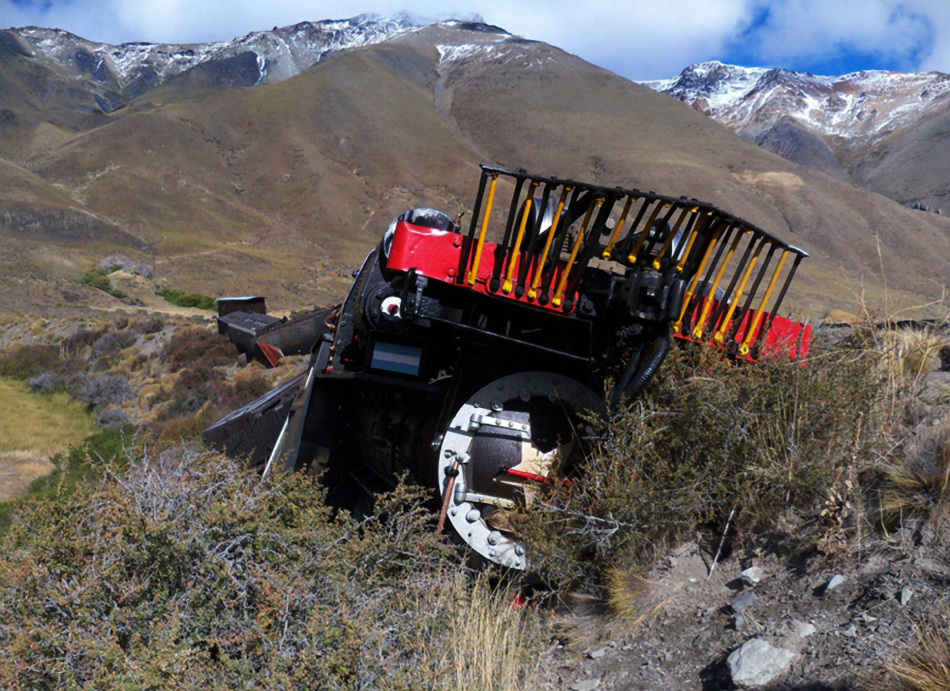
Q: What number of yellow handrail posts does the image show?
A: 12